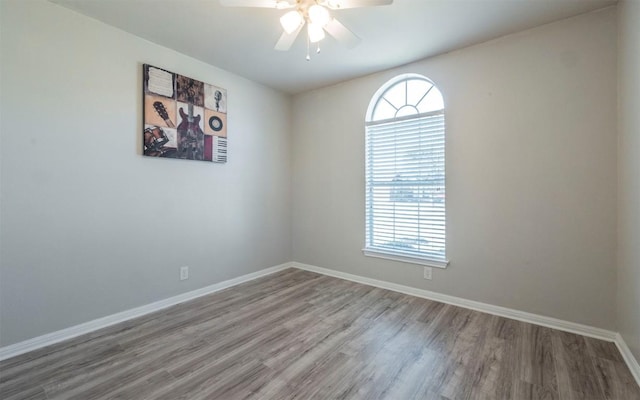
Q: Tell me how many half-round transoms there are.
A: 1